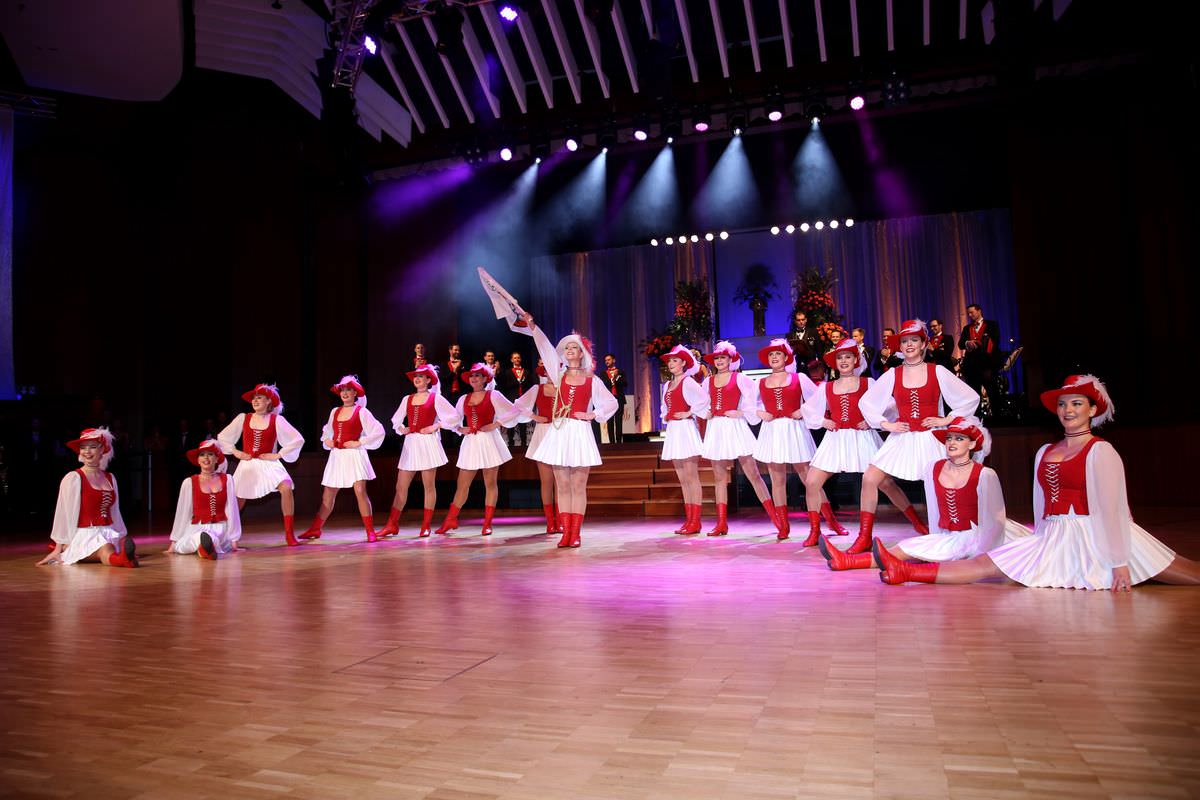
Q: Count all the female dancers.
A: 15